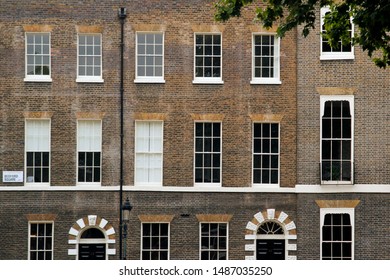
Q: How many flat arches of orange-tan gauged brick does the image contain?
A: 15